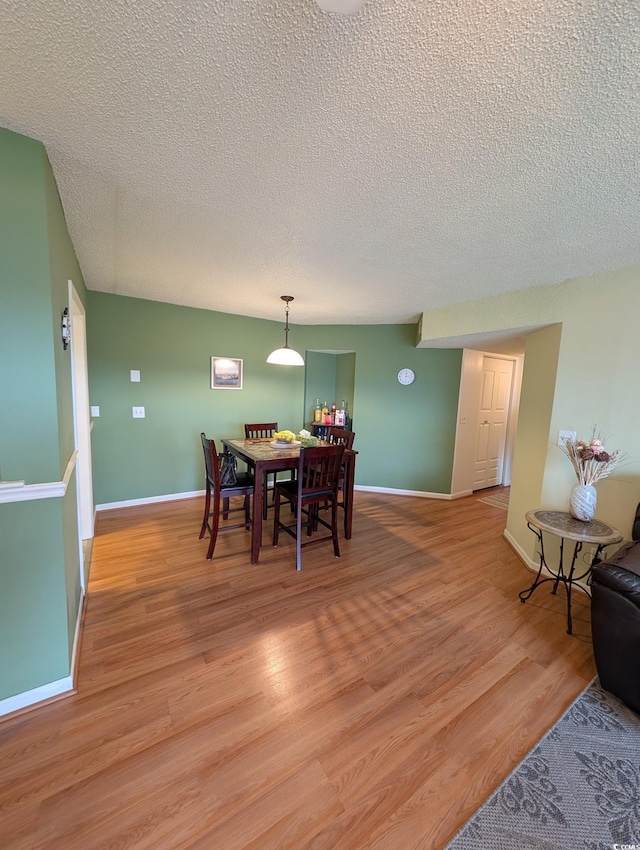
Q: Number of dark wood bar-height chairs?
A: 4